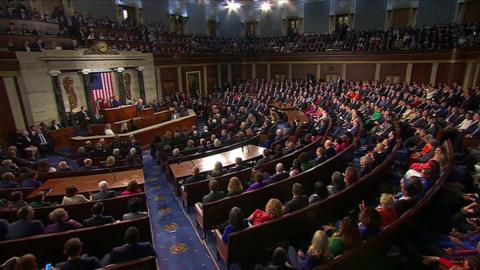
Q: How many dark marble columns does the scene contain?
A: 4